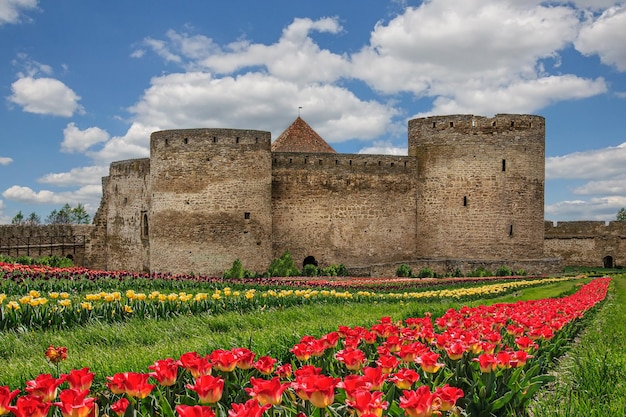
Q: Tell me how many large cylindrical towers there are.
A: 2